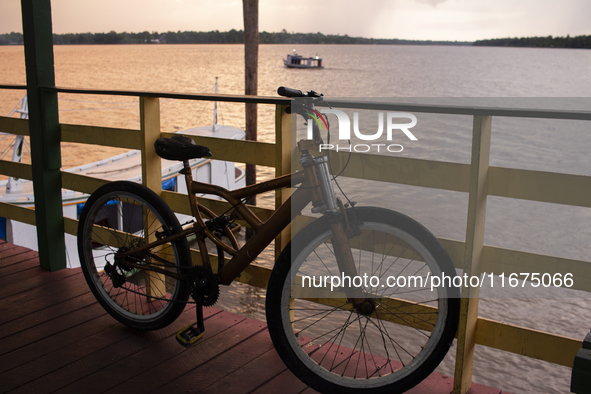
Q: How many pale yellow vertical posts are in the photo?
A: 3